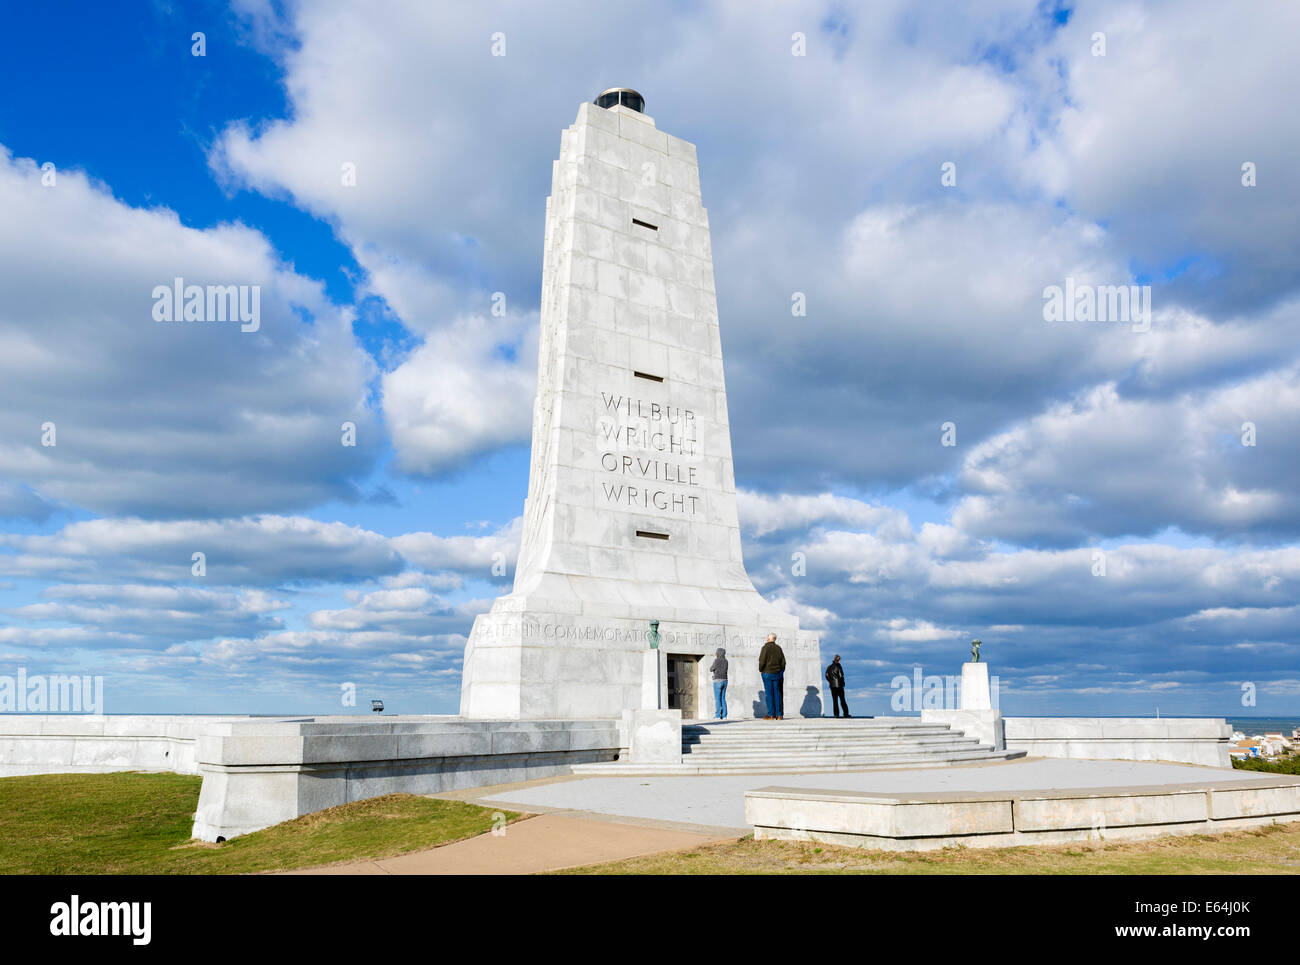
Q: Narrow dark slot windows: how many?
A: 3